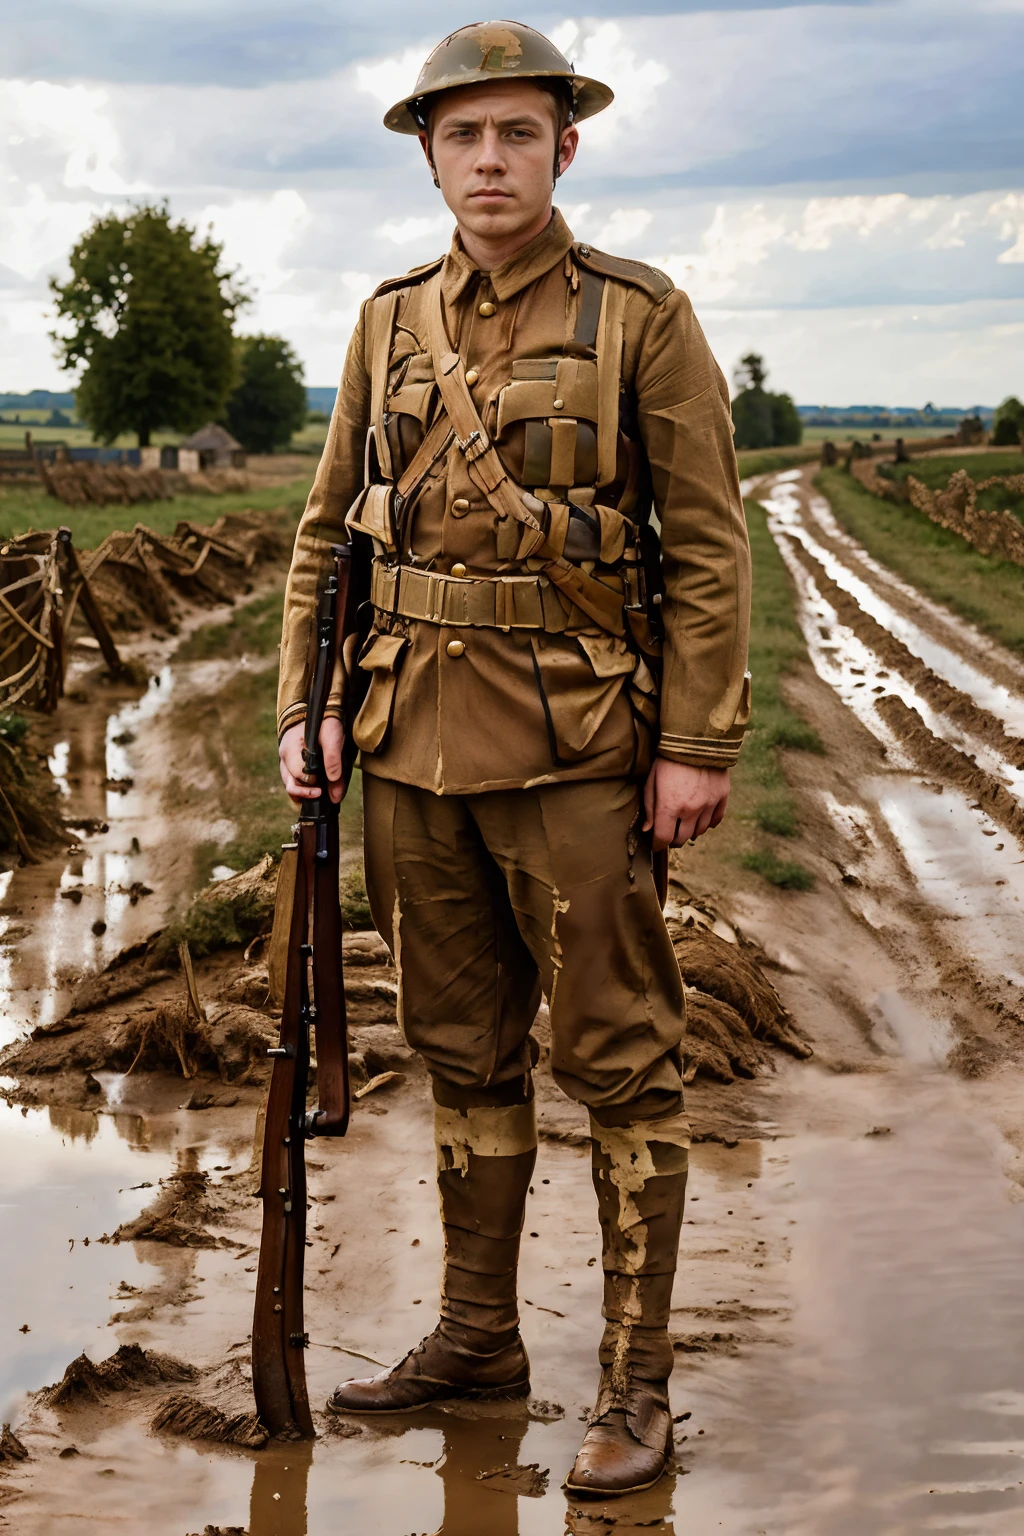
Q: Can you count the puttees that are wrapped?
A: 2